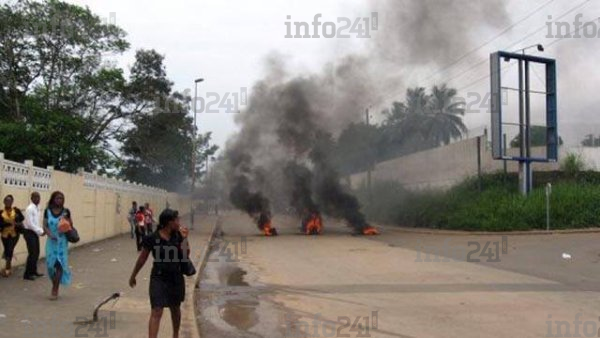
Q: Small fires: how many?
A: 3